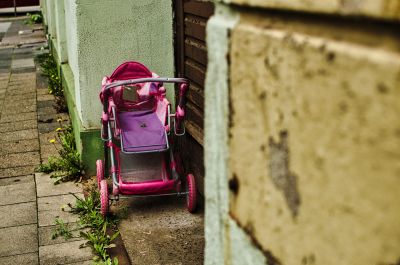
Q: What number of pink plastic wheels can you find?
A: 3